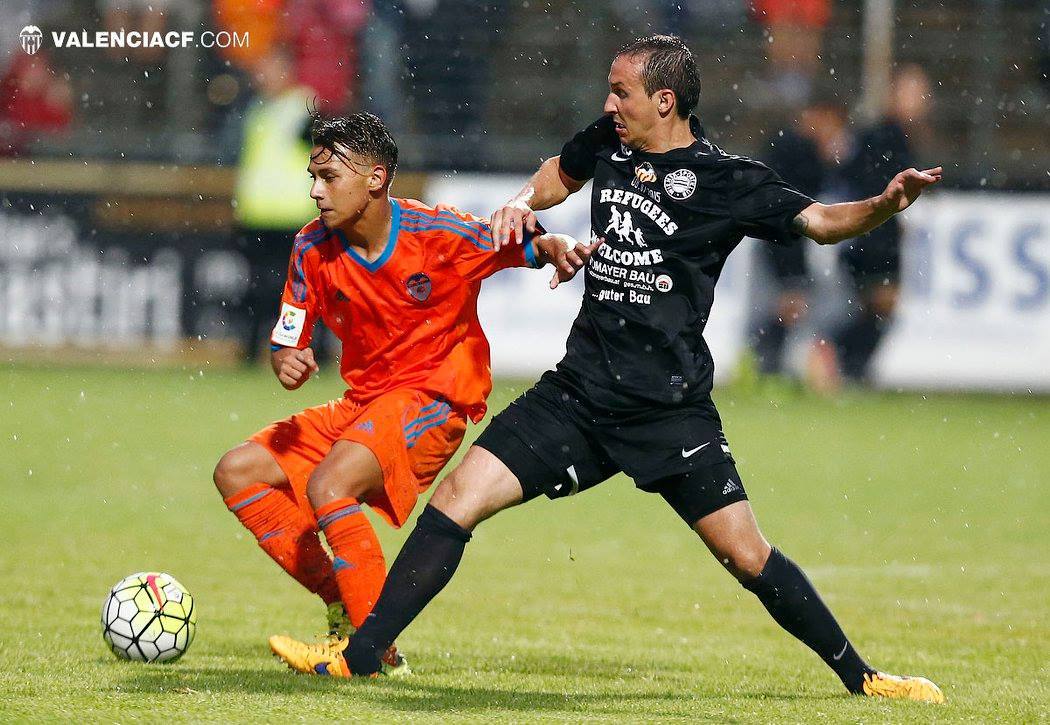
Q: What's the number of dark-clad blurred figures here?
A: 2